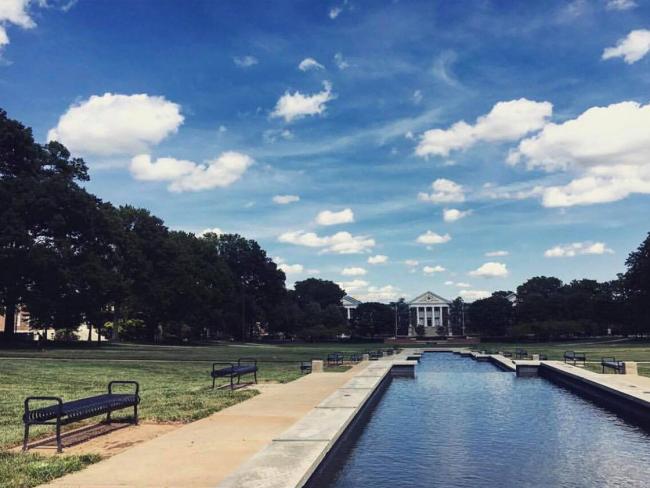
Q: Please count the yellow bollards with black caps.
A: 0